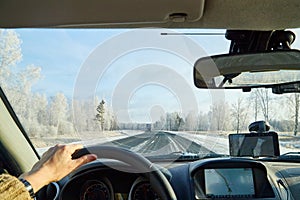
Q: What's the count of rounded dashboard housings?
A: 2